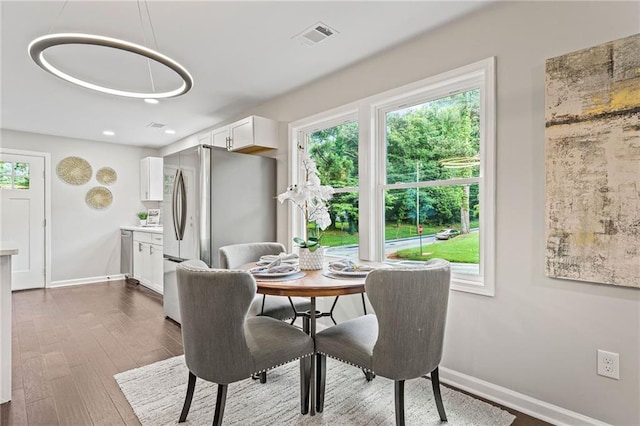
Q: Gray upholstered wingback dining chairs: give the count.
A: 3